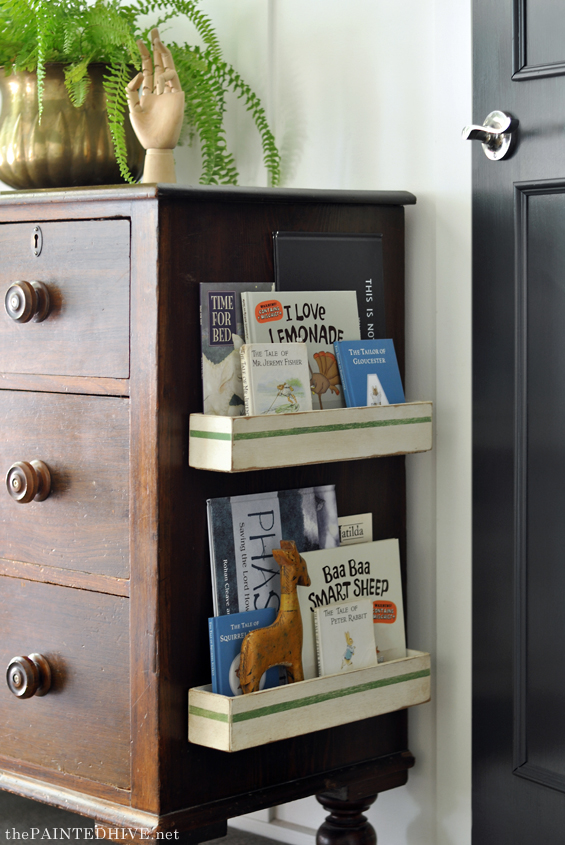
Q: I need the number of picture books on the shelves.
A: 10